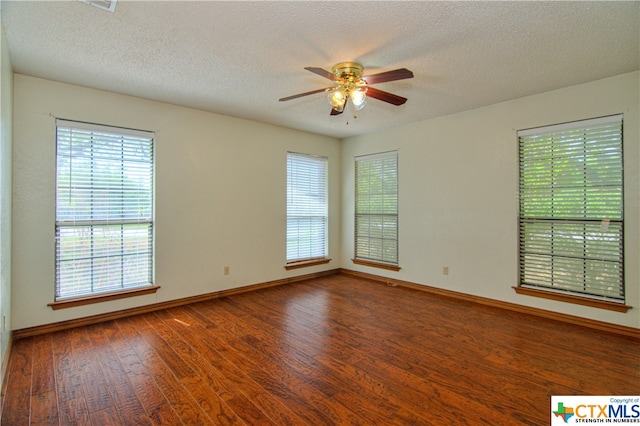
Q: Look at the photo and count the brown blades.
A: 5